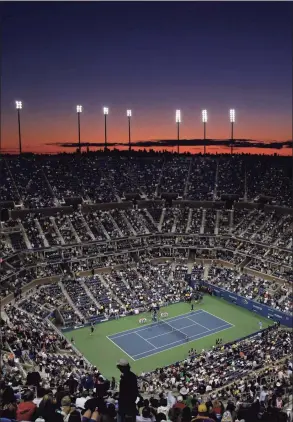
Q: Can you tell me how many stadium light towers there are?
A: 7